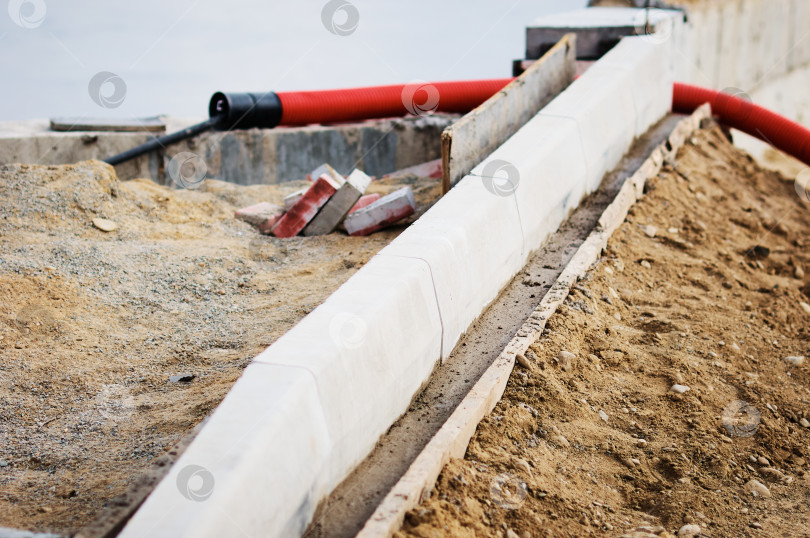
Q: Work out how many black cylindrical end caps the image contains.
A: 1